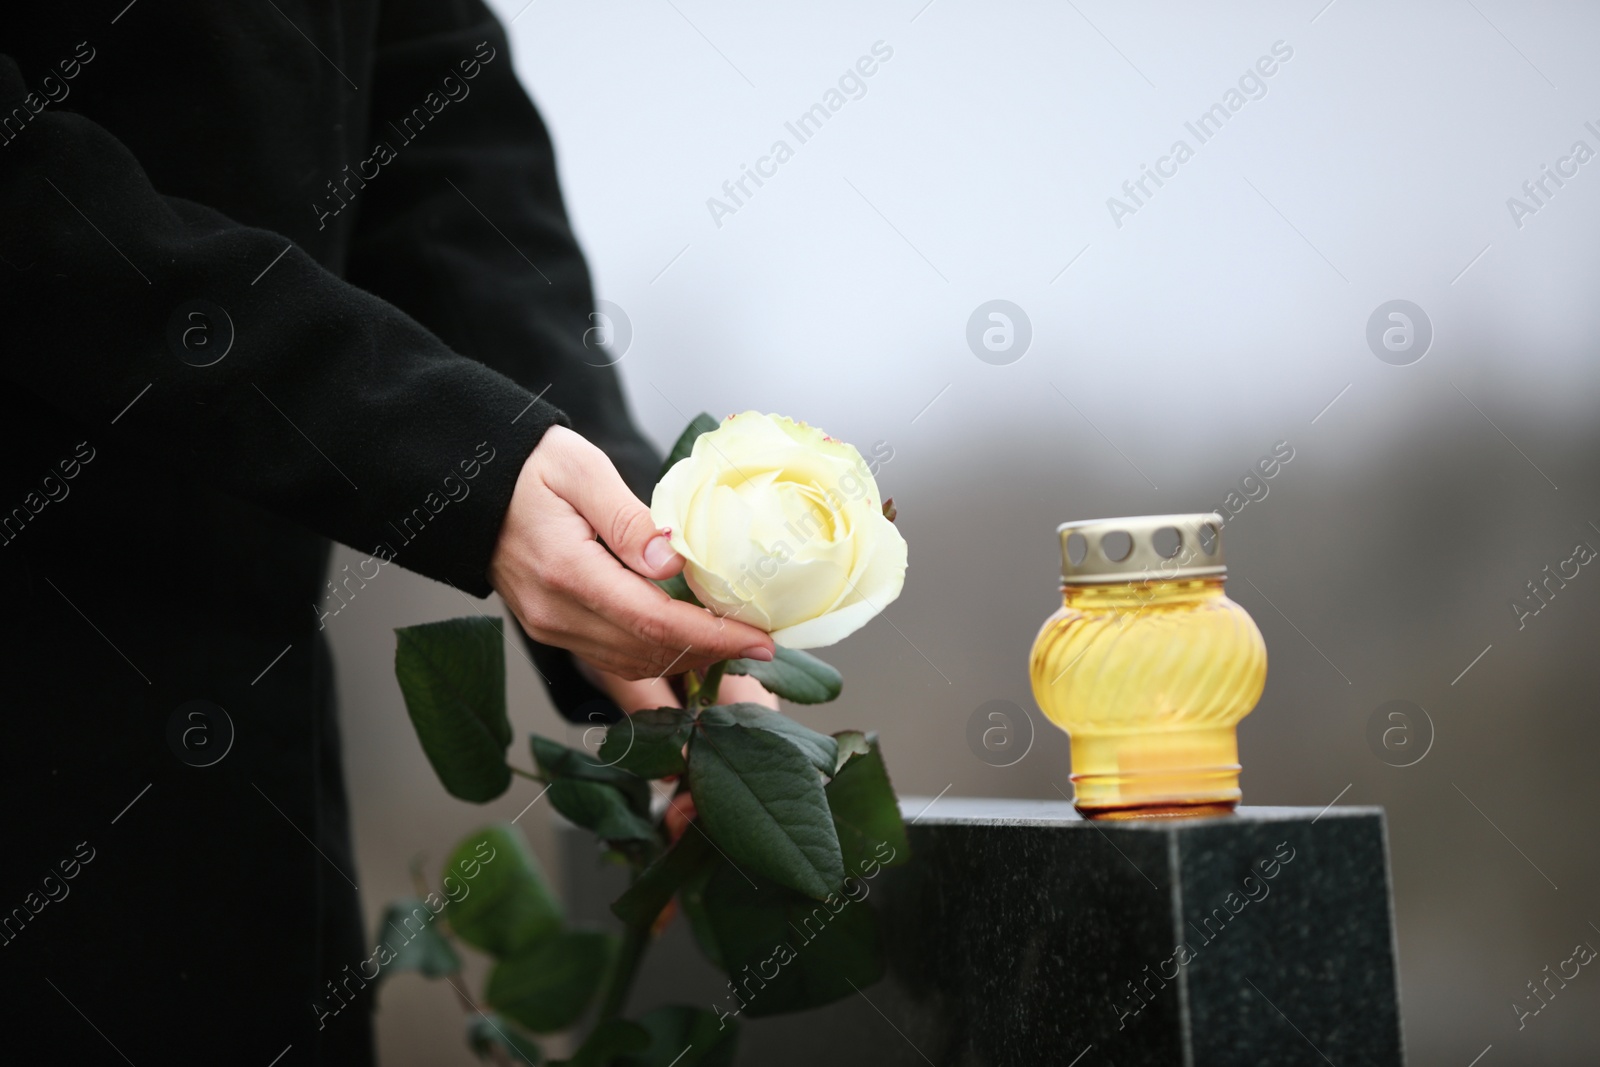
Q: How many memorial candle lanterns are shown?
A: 1